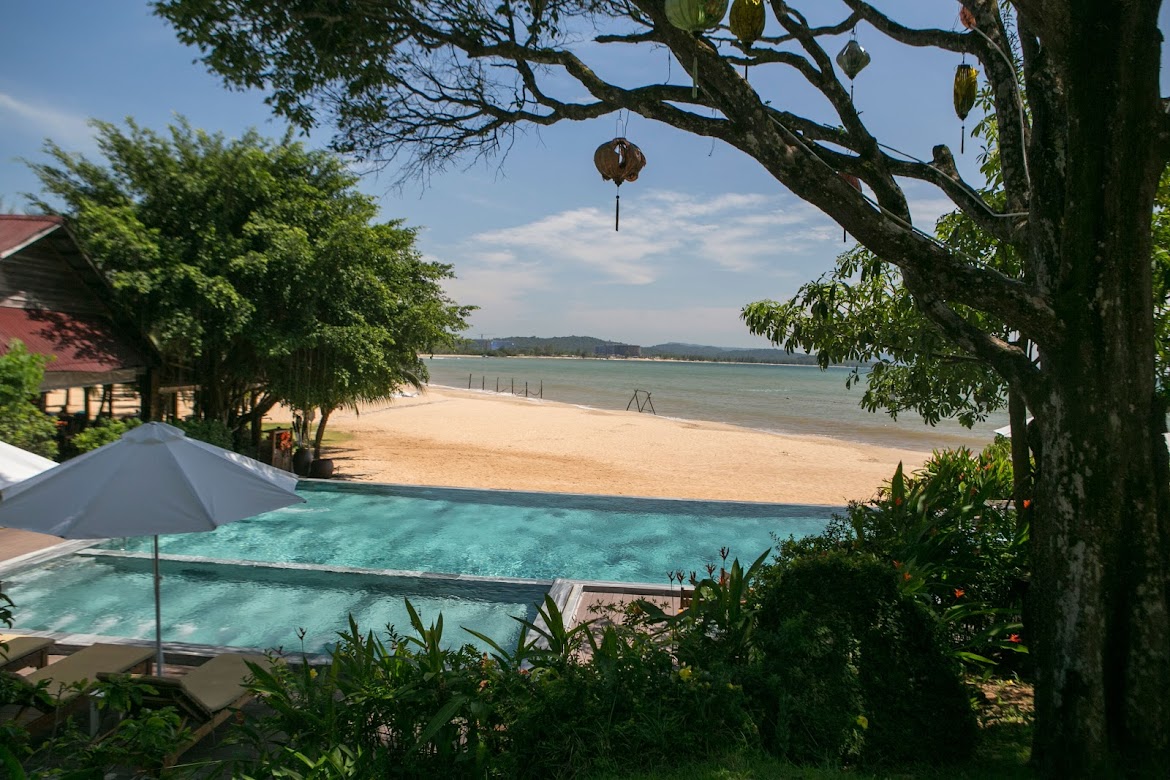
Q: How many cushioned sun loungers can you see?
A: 3